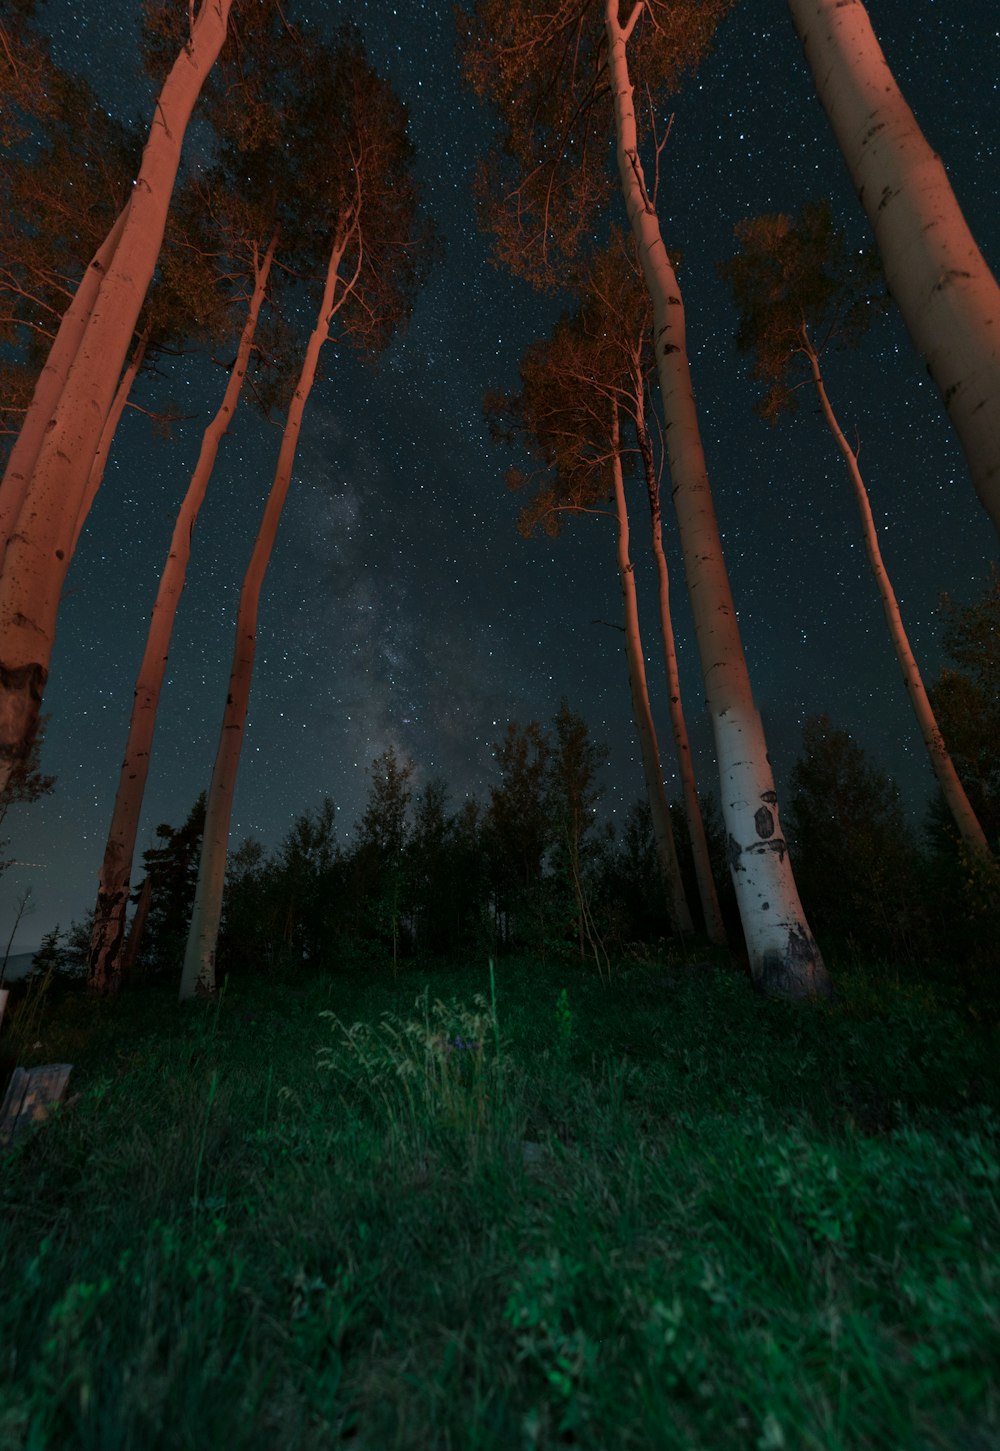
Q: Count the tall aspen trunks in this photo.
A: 10